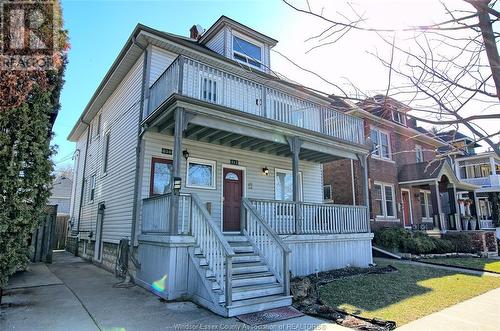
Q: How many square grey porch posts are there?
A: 3